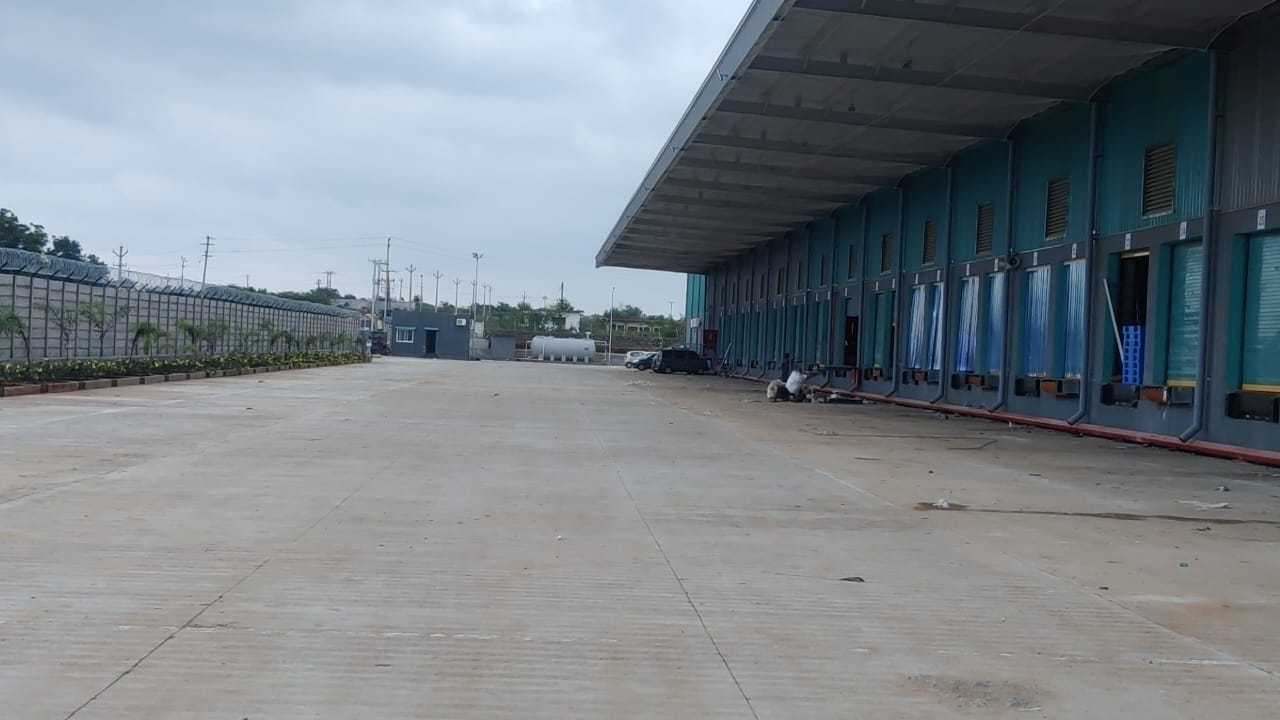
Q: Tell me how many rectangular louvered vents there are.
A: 13